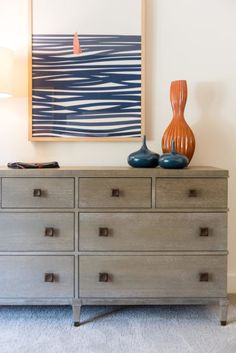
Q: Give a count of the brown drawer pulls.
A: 9